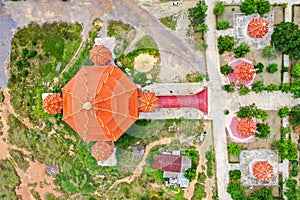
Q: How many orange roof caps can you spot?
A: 9